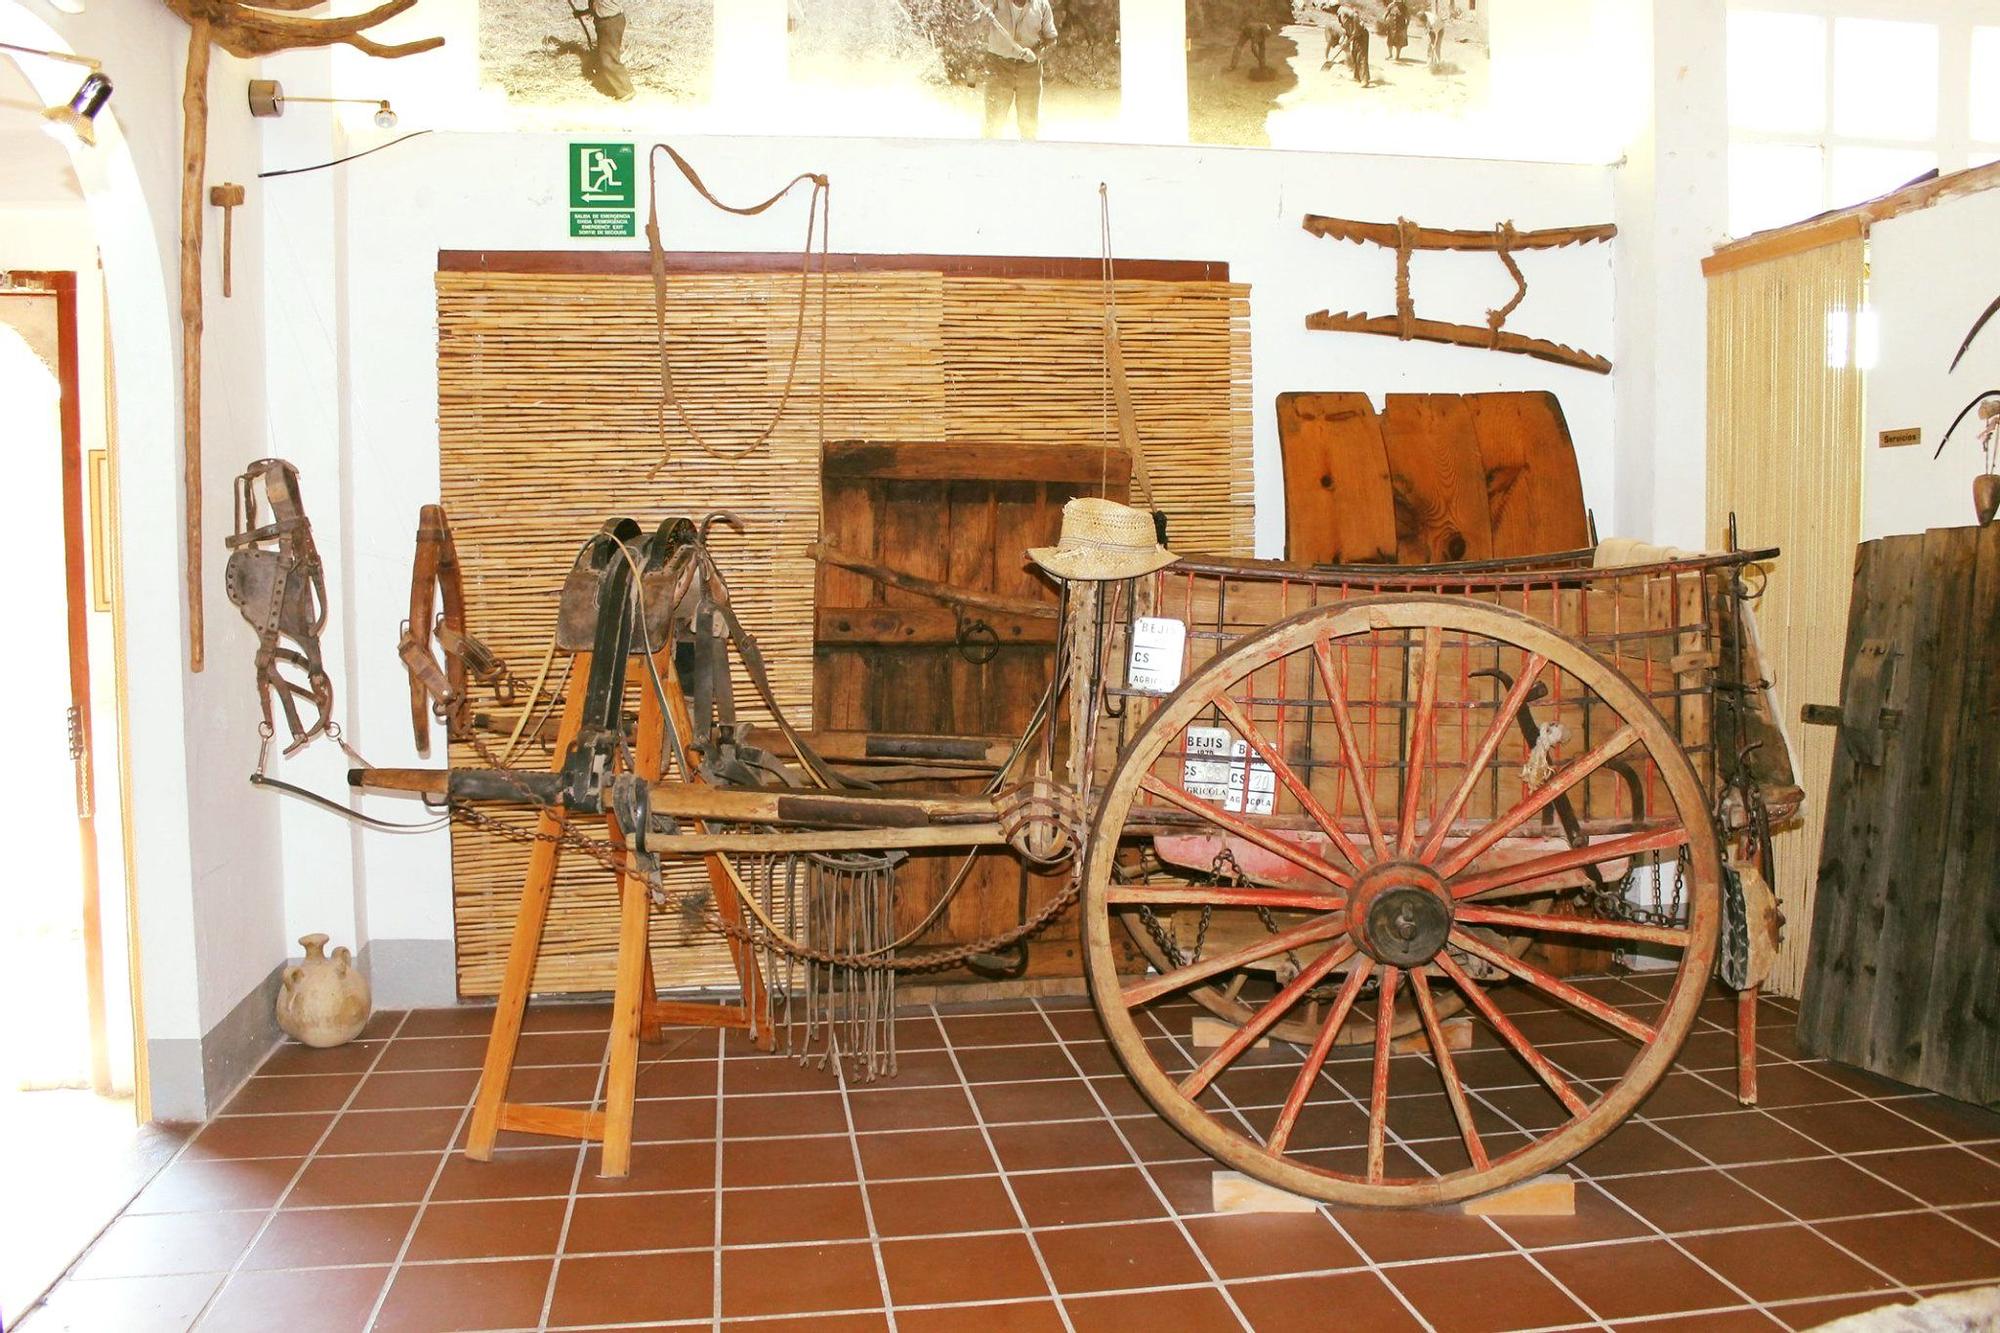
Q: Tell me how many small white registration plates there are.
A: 3